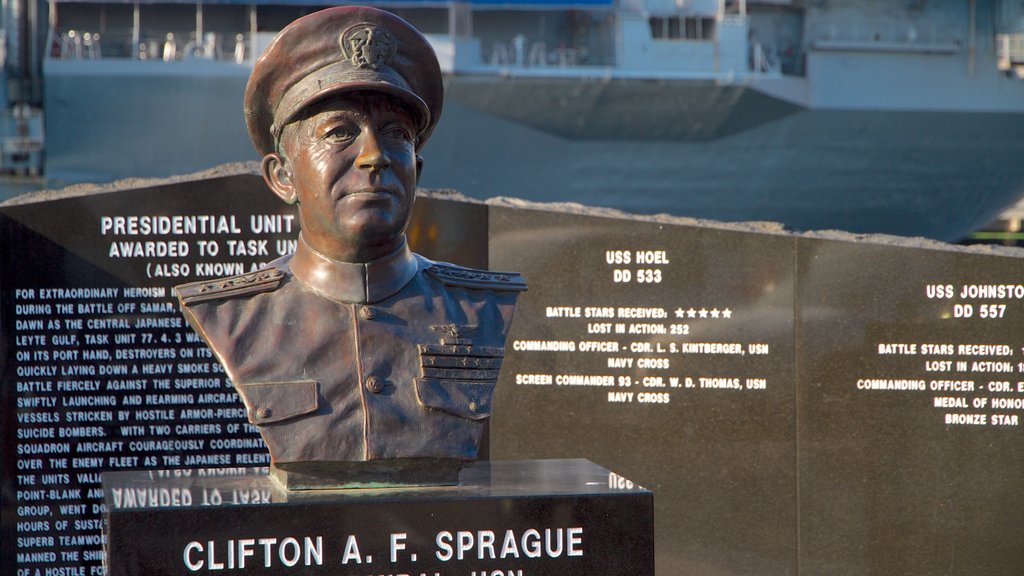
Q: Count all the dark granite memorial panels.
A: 3